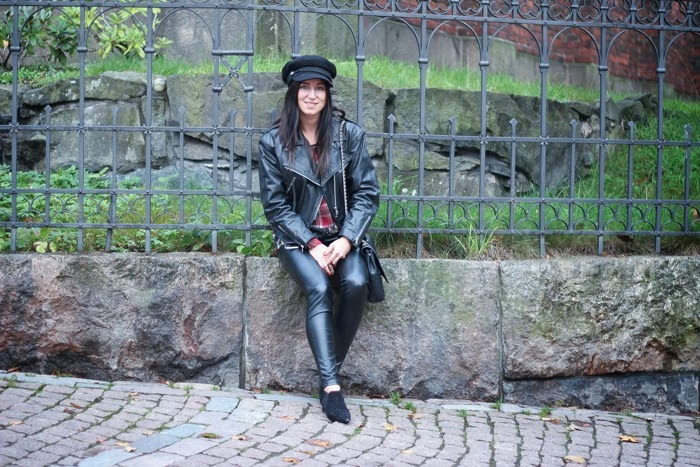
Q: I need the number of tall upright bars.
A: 12